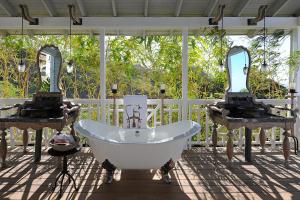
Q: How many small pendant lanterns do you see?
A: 4